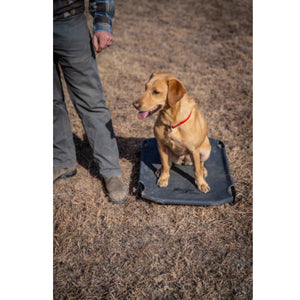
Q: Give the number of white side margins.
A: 2